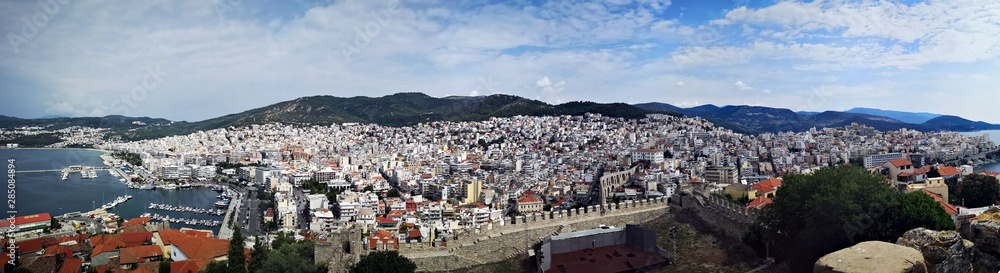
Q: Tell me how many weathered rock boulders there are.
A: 3